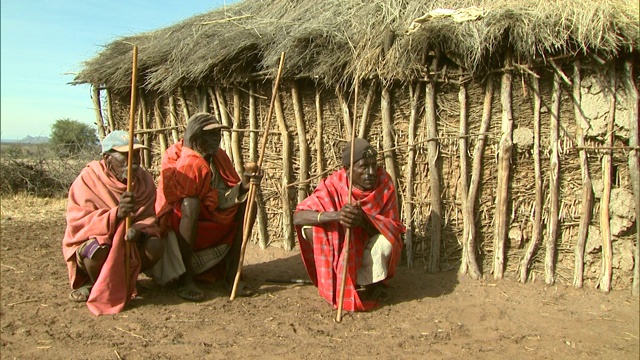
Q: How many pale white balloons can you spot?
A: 0